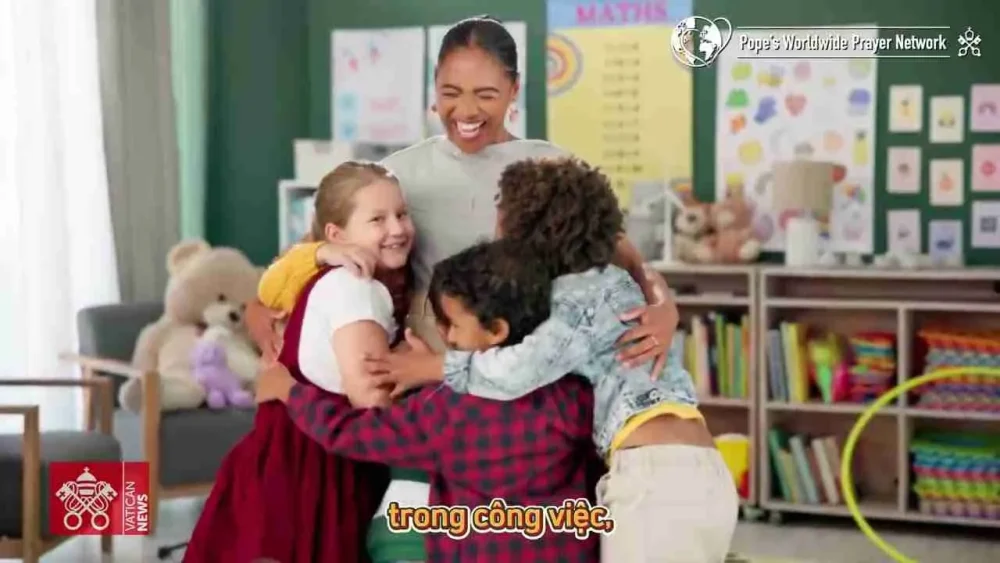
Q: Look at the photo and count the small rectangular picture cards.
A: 9